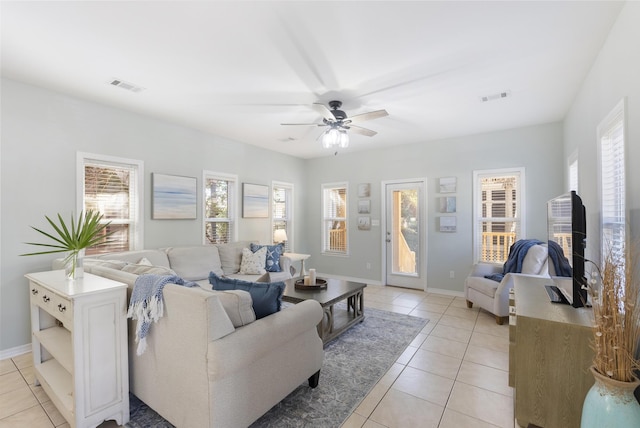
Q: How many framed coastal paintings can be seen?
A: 2